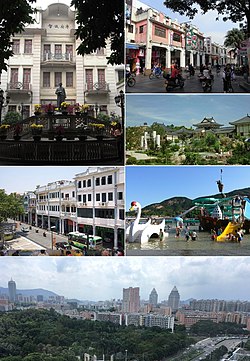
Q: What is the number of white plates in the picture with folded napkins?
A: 0